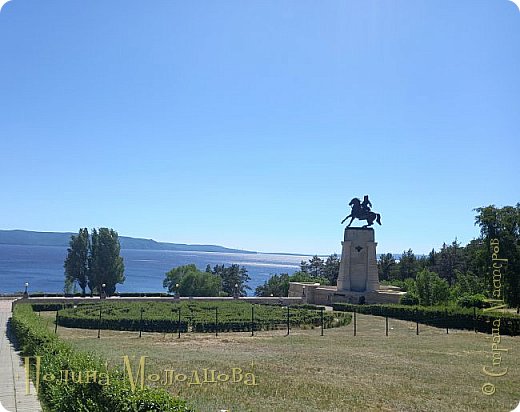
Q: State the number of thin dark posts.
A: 13